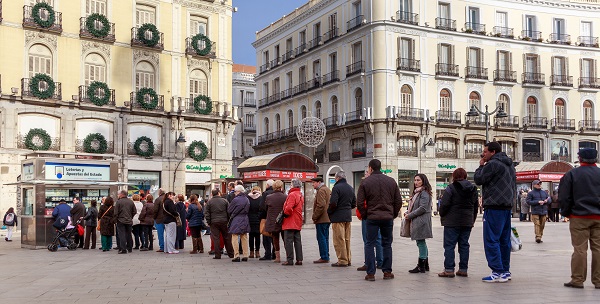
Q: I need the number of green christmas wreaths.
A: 12